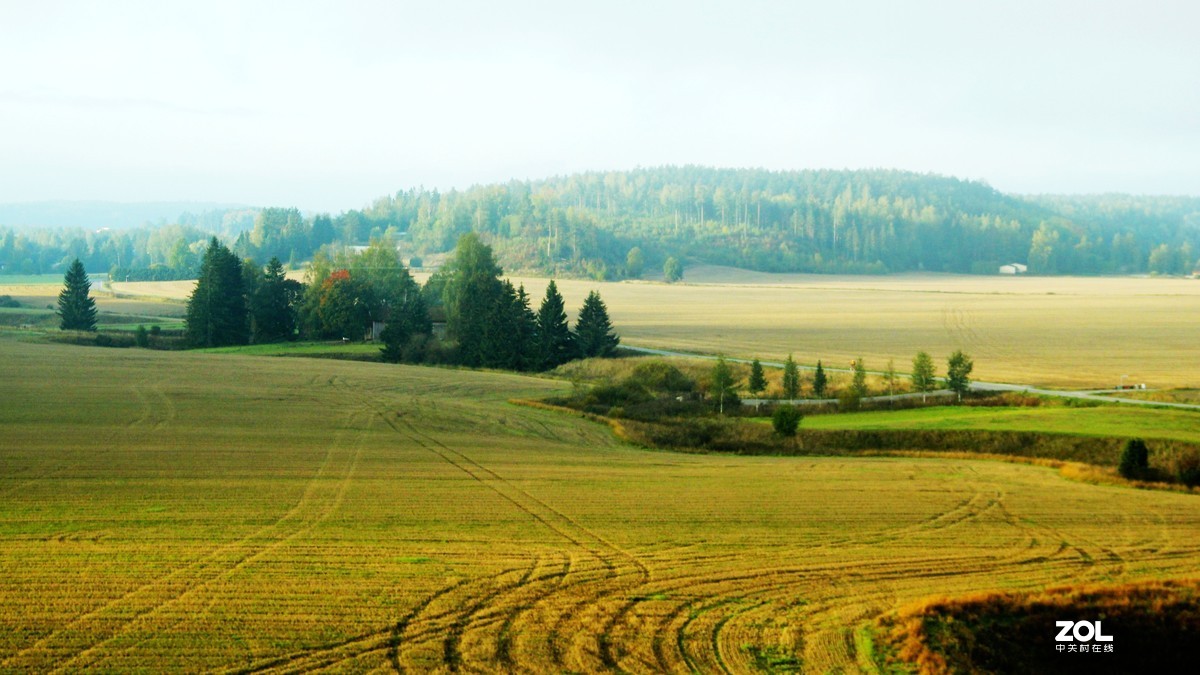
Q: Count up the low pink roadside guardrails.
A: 0